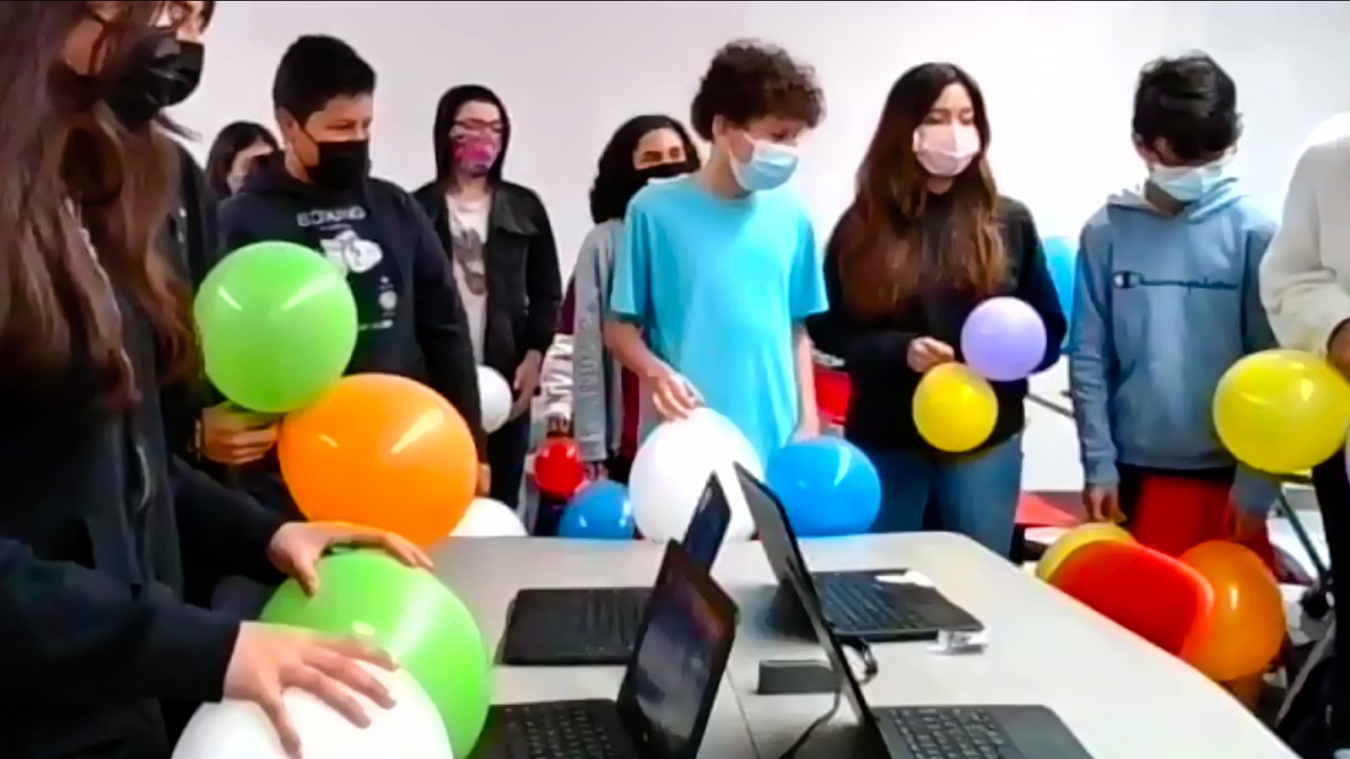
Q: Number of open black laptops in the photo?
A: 4